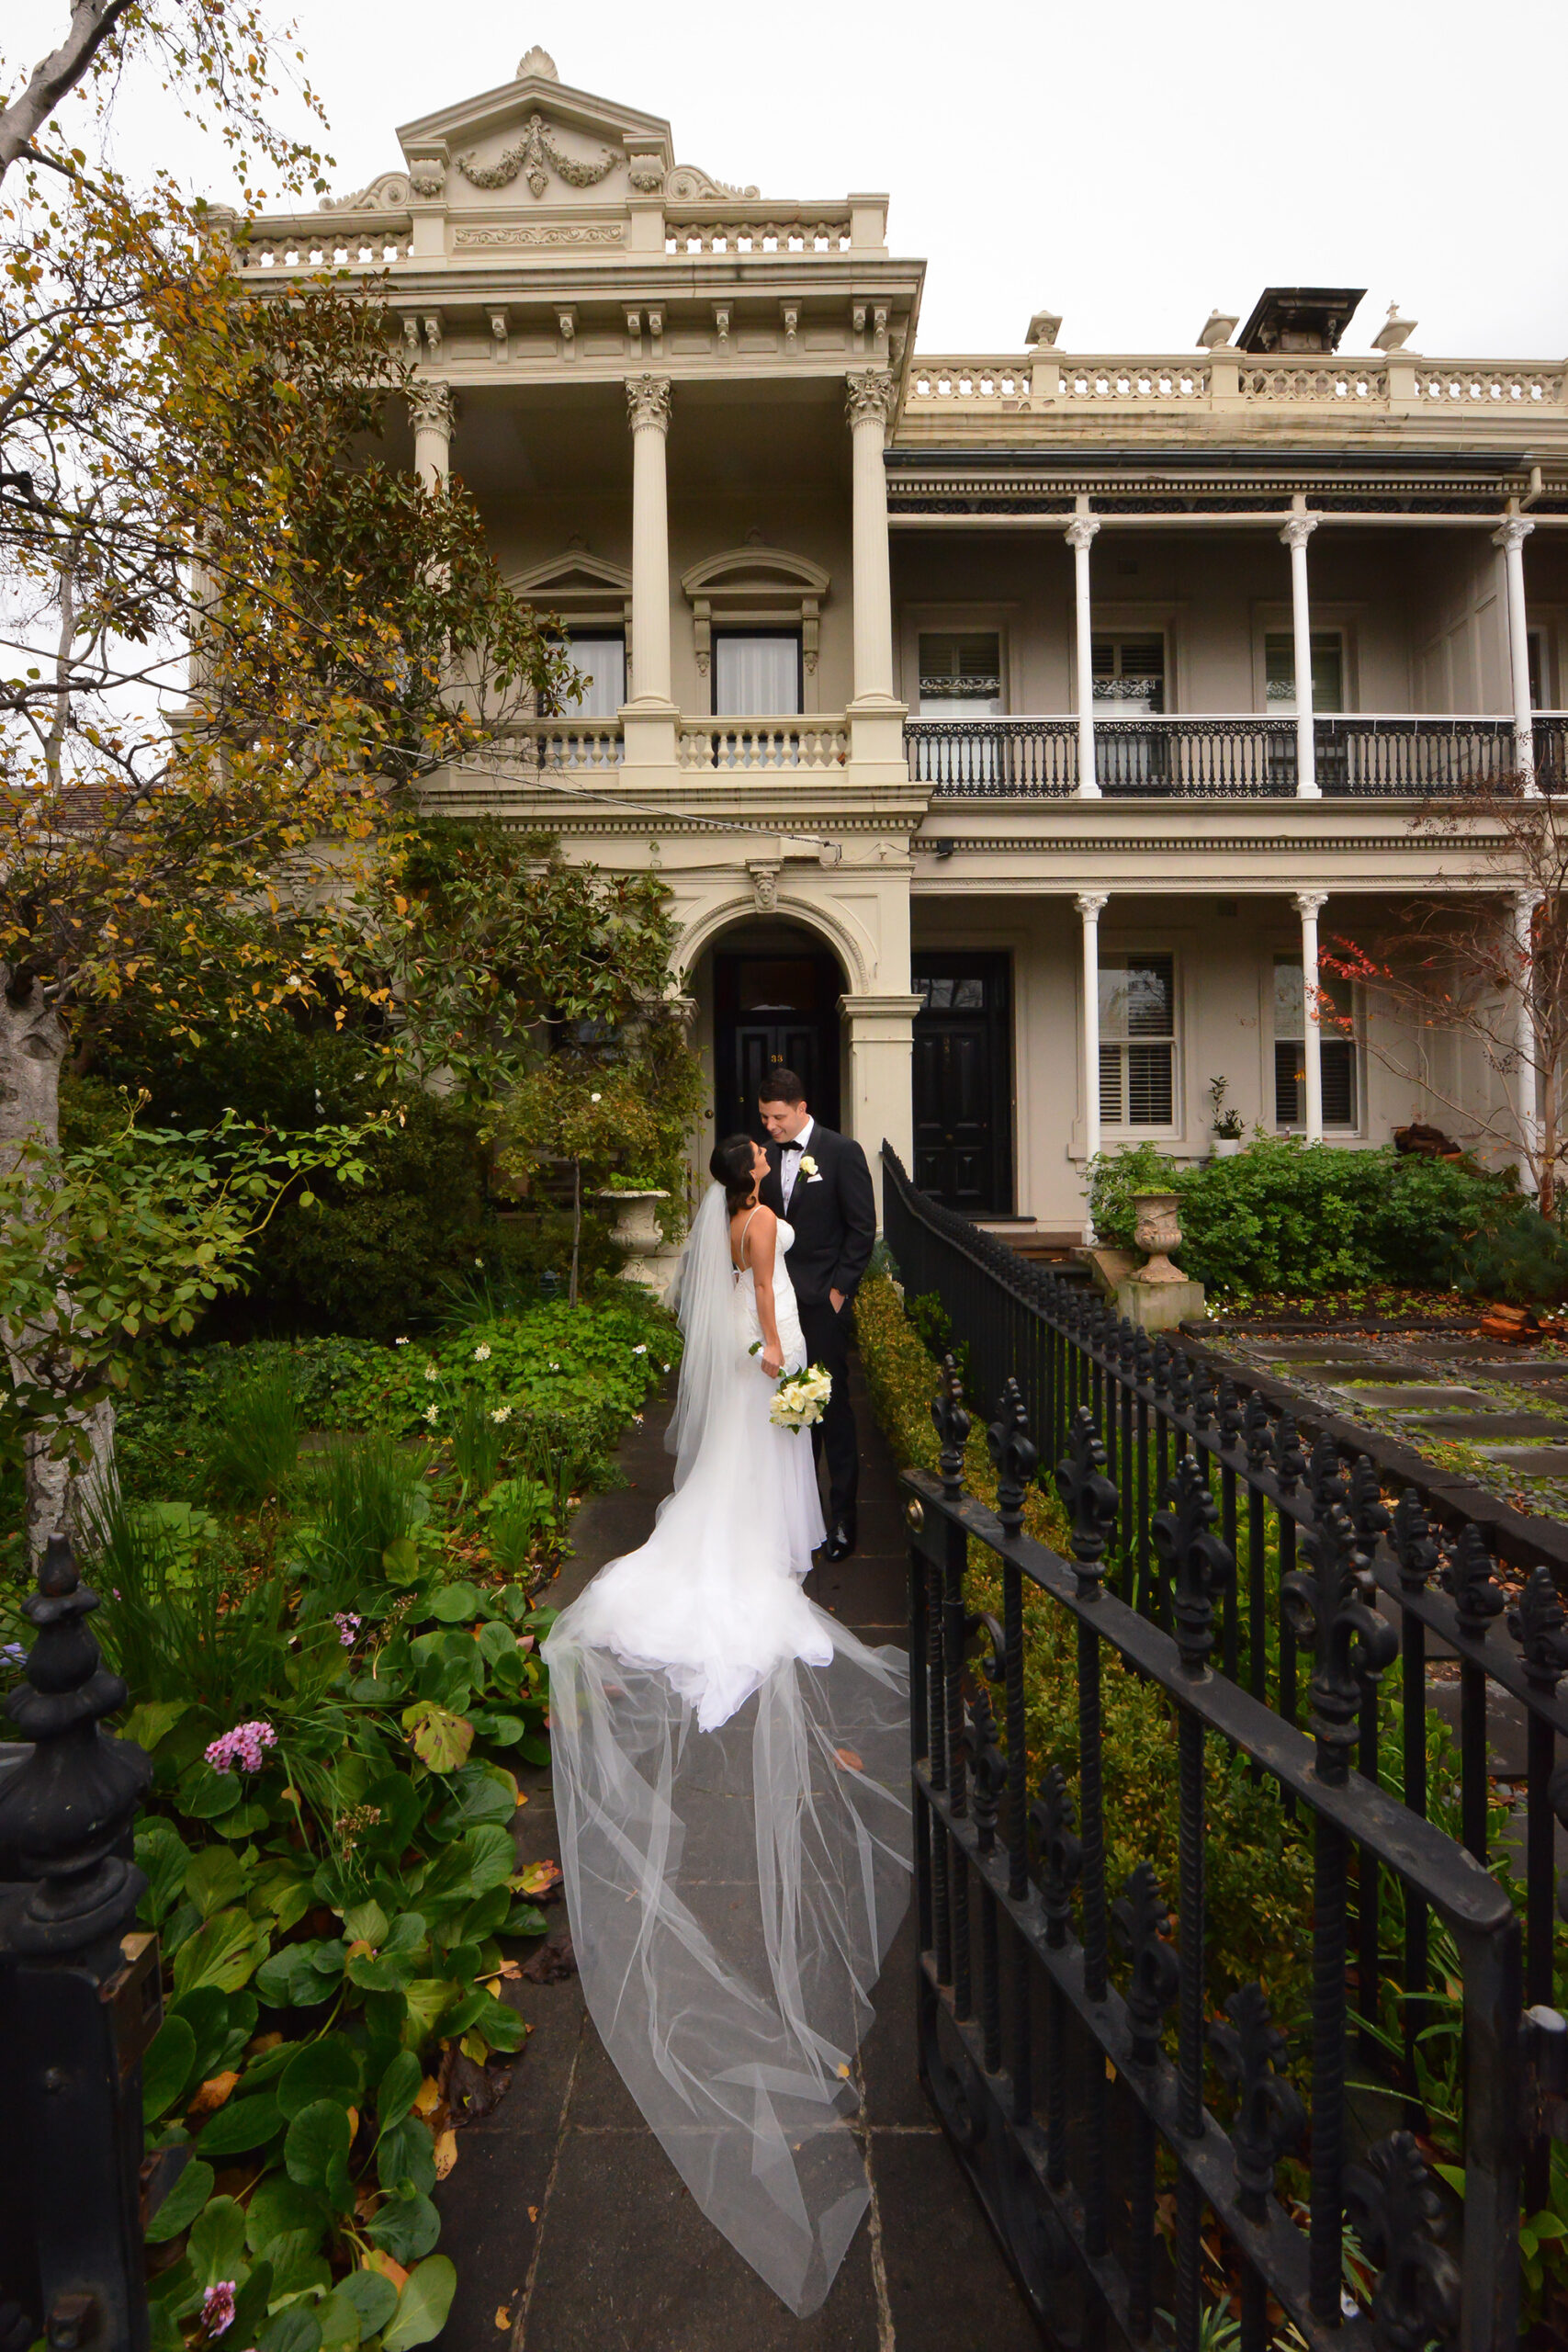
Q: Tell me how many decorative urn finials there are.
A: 3